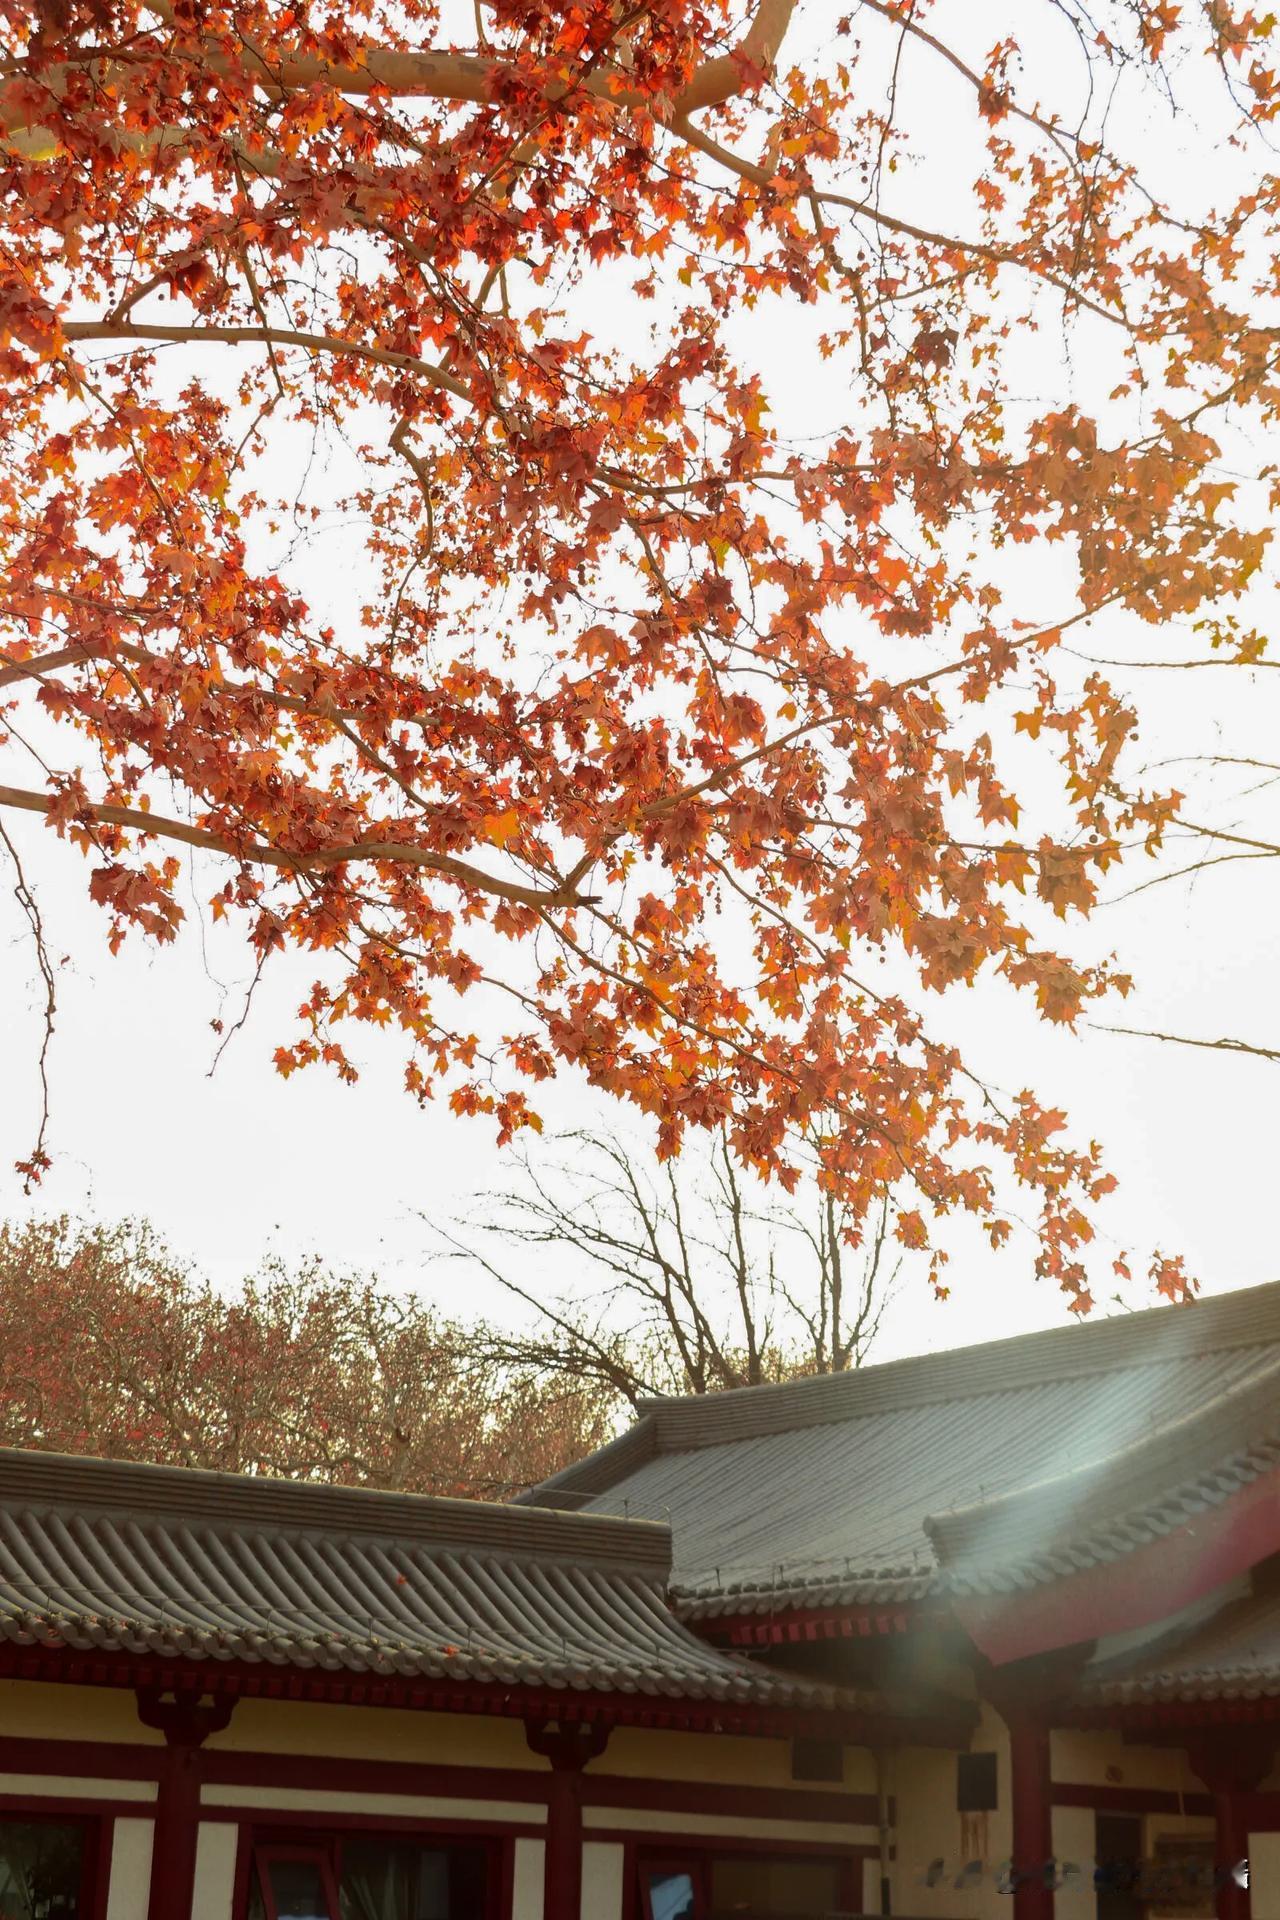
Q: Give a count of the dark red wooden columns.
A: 4